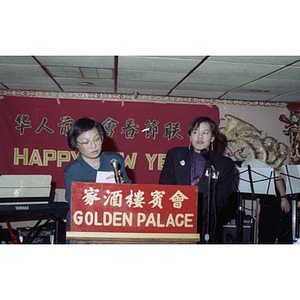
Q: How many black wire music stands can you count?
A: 2